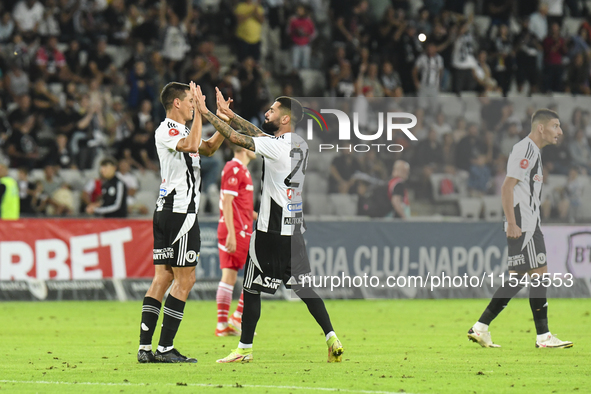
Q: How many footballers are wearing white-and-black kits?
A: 3